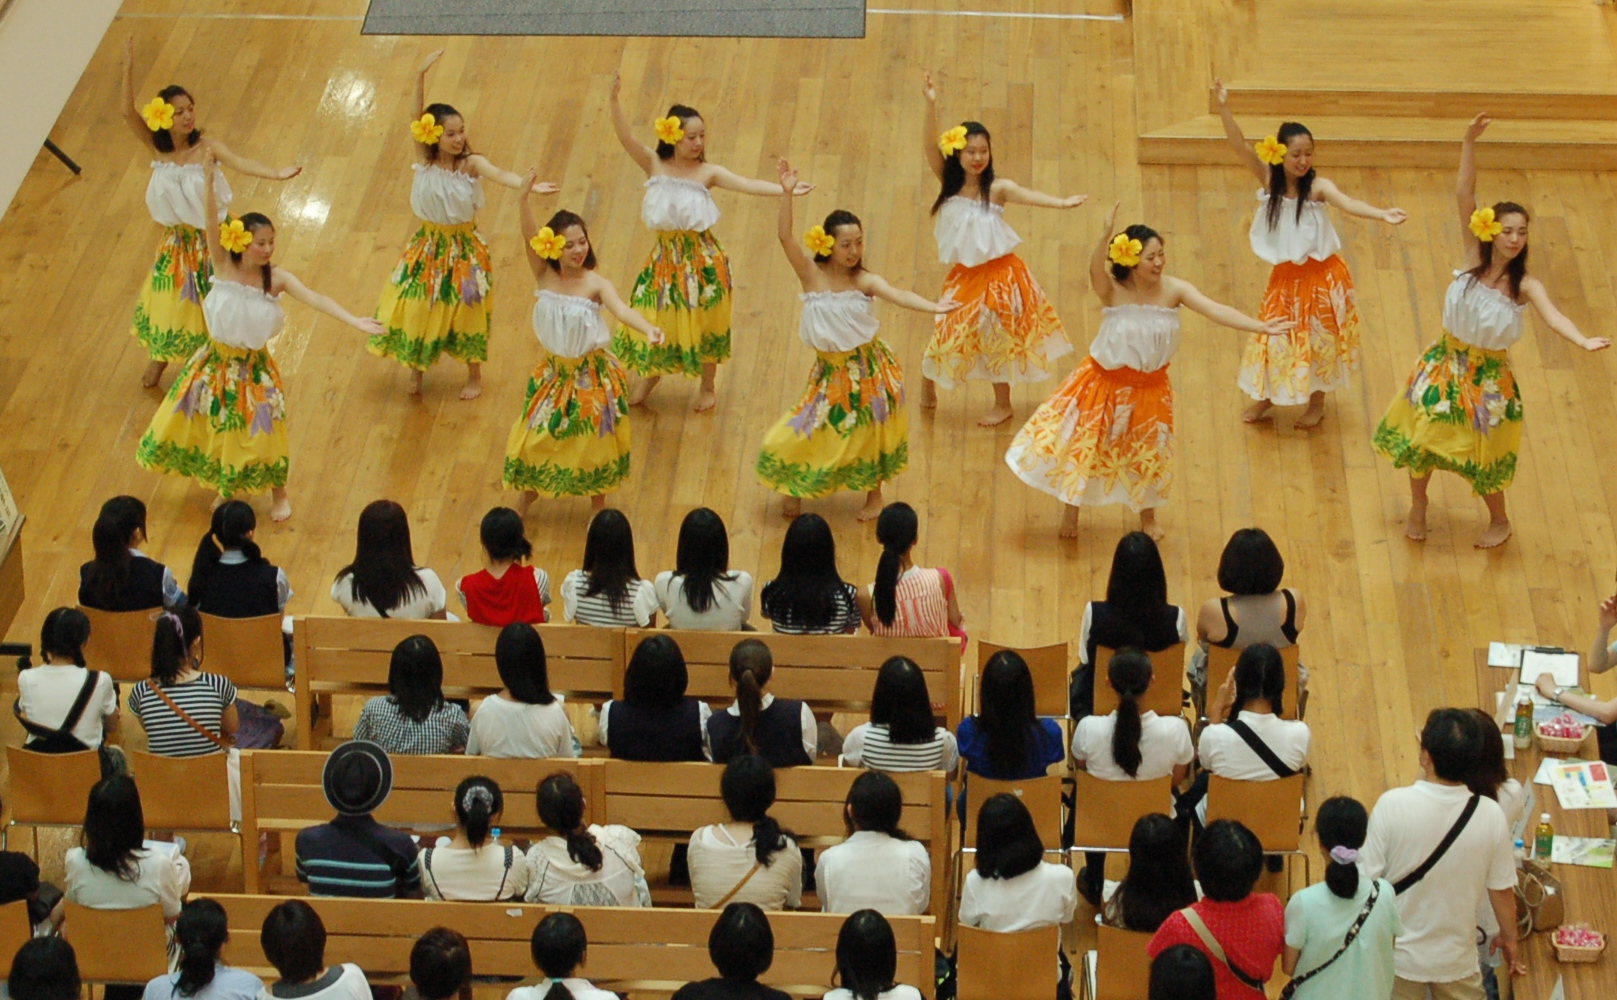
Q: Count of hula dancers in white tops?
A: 10